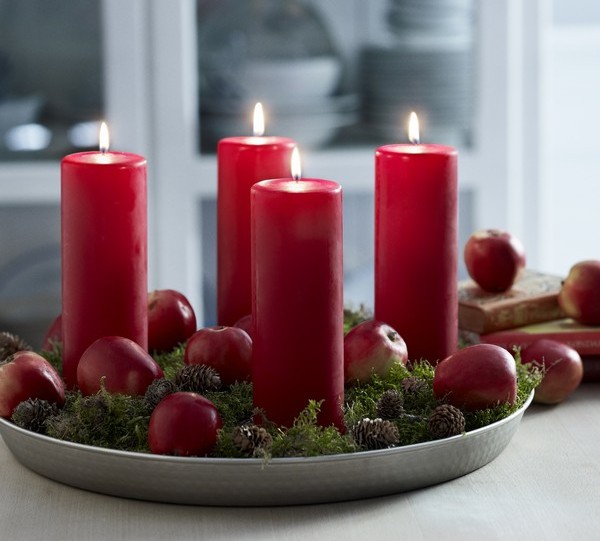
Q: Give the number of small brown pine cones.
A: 9